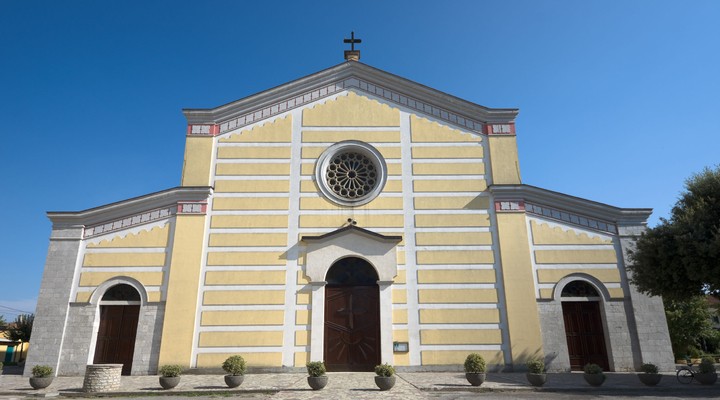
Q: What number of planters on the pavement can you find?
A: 10